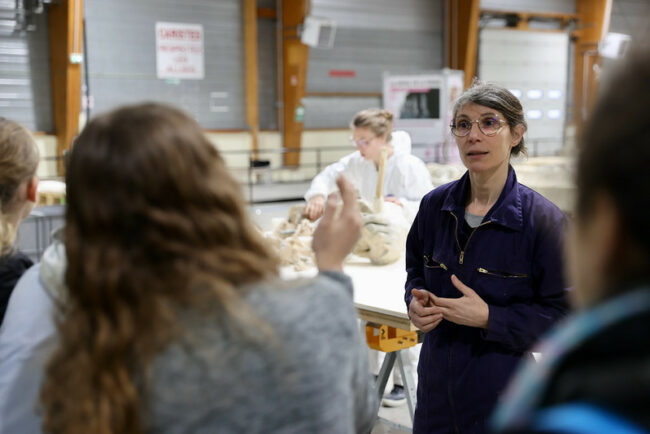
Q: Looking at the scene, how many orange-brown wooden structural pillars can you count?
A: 5